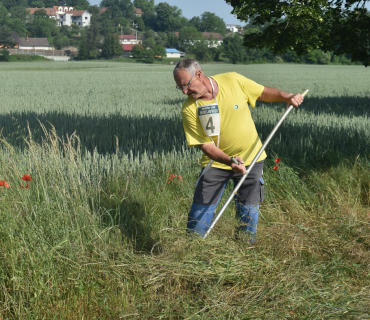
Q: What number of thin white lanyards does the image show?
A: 1